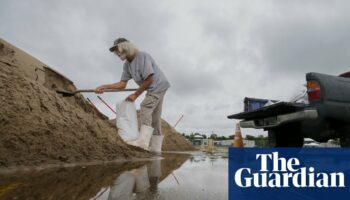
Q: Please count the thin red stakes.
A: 3